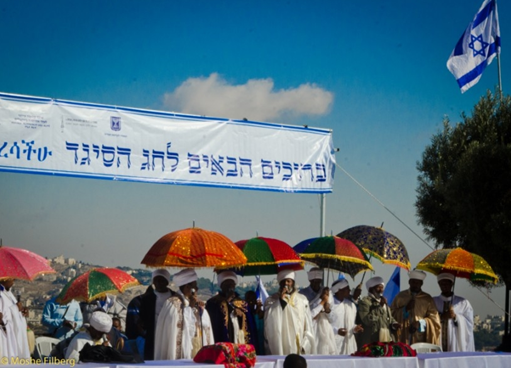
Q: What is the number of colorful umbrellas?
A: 7